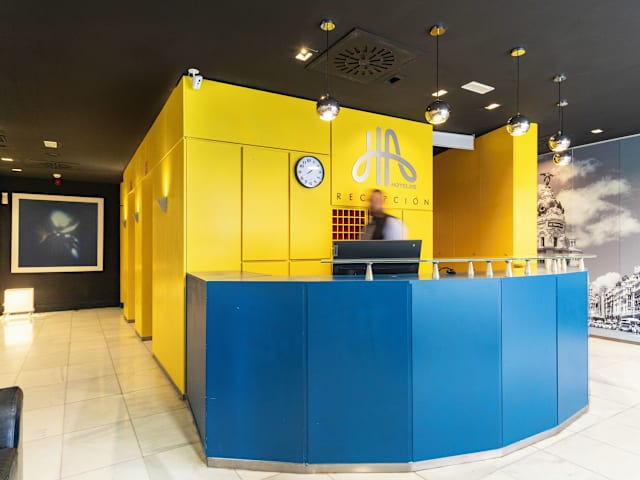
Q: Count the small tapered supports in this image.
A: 11